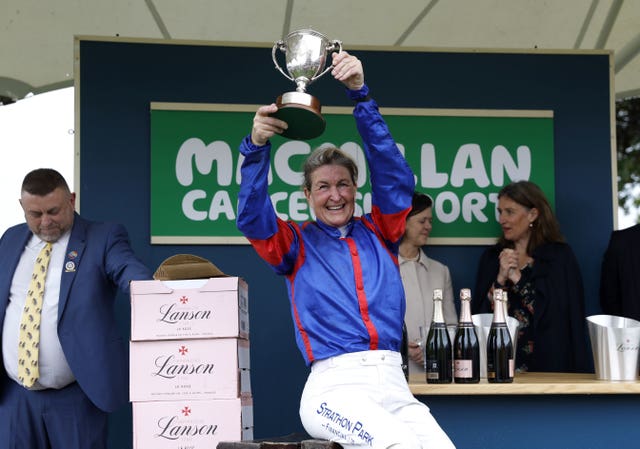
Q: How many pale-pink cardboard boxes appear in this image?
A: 3